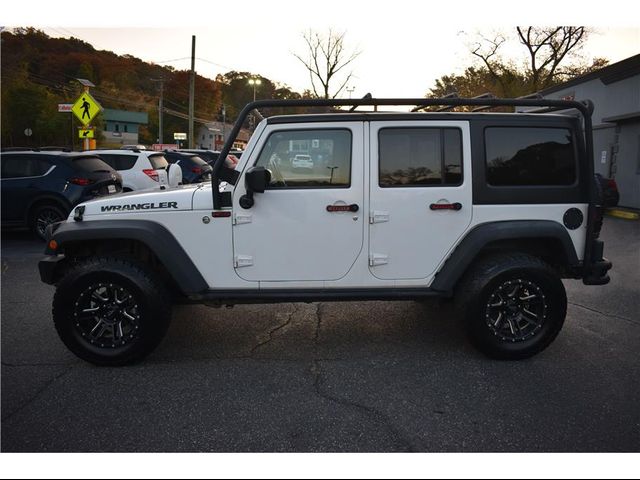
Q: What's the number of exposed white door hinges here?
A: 4